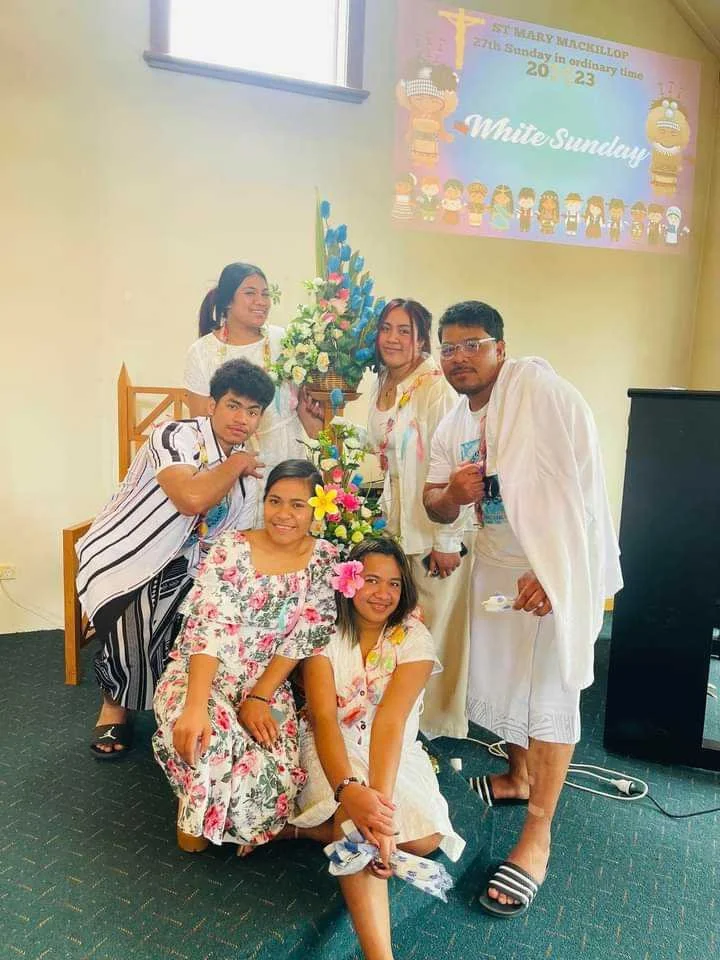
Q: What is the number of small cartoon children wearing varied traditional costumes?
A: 13